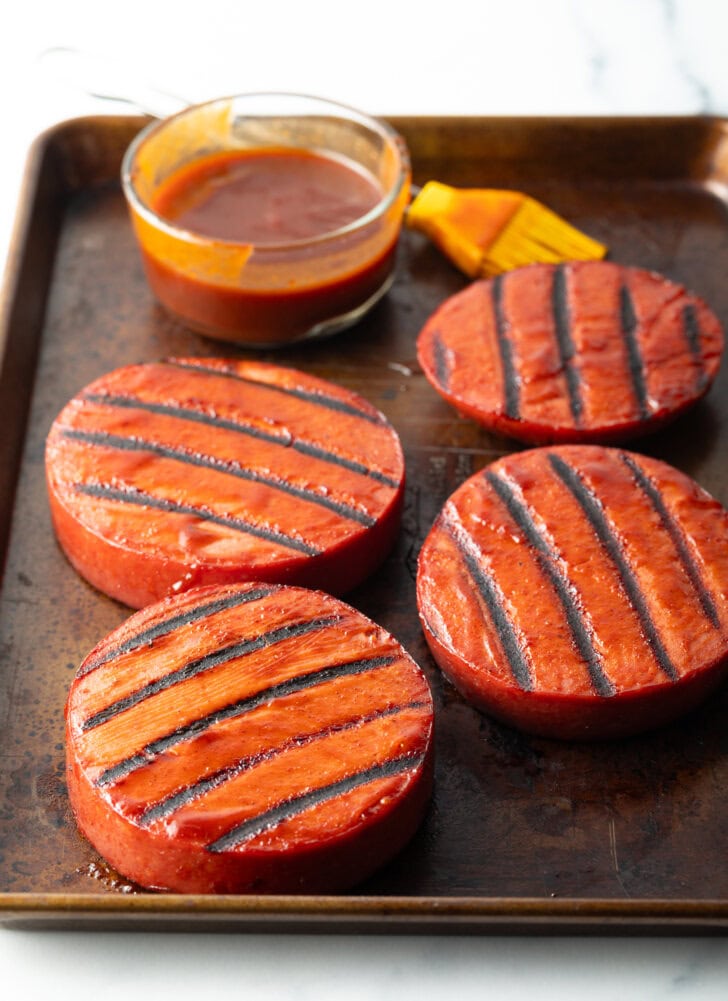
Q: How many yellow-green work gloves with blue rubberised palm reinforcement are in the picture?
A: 0